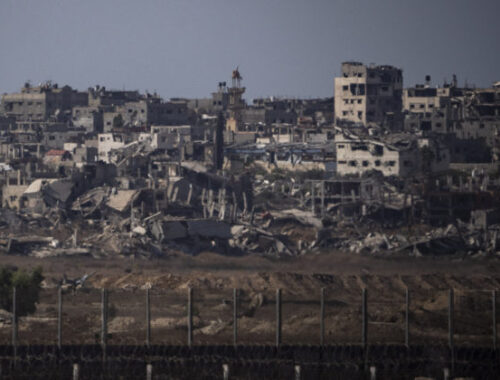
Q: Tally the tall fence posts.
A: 12